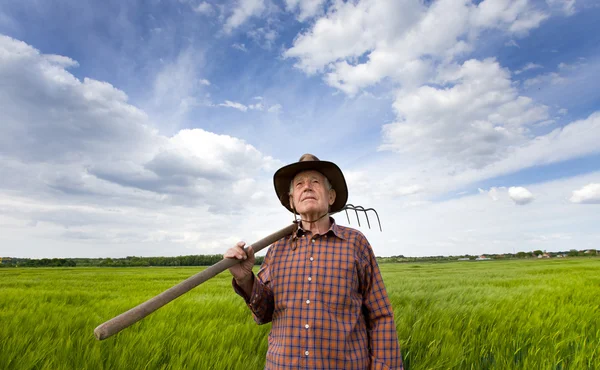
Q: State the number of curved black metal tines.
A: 4